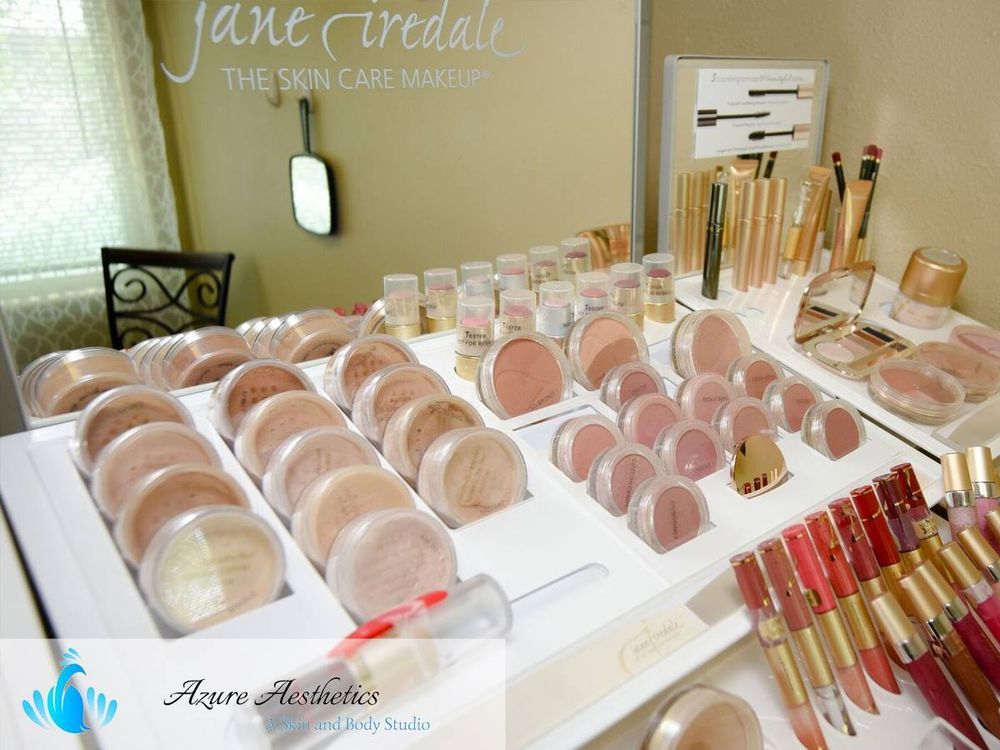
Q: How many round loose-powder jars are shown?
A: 13